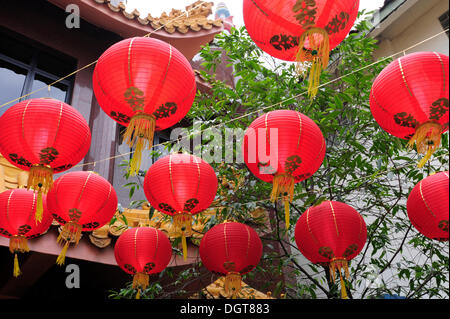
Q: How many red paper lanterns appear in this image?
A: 12